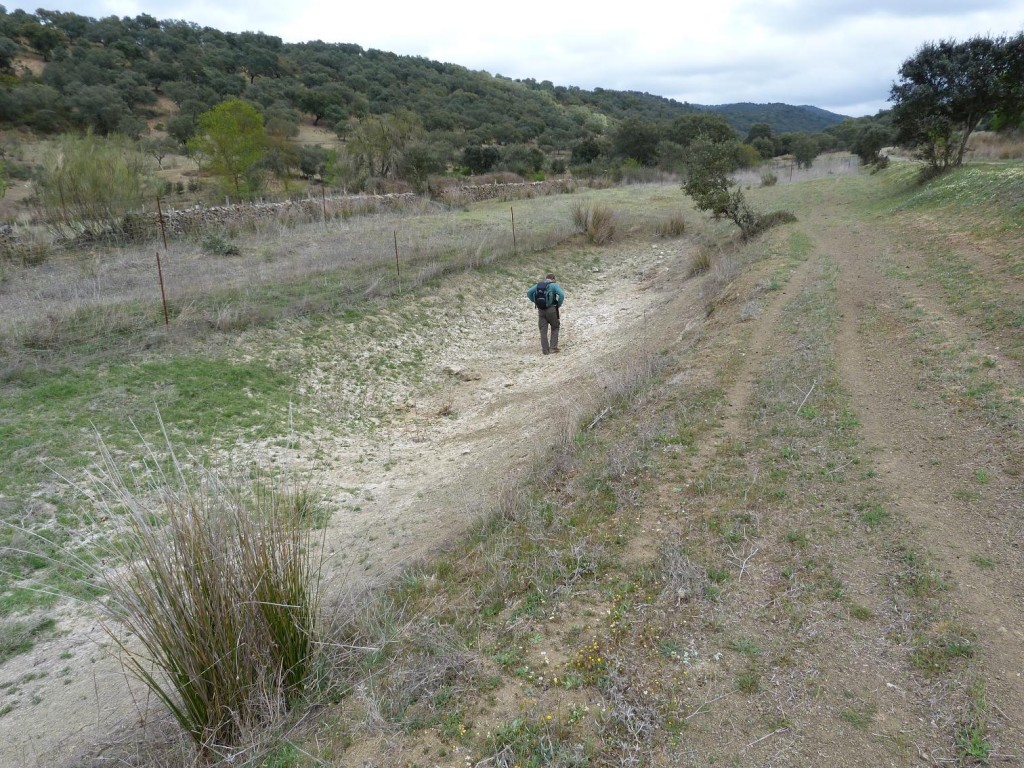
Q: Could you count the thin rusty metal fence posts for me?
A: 5